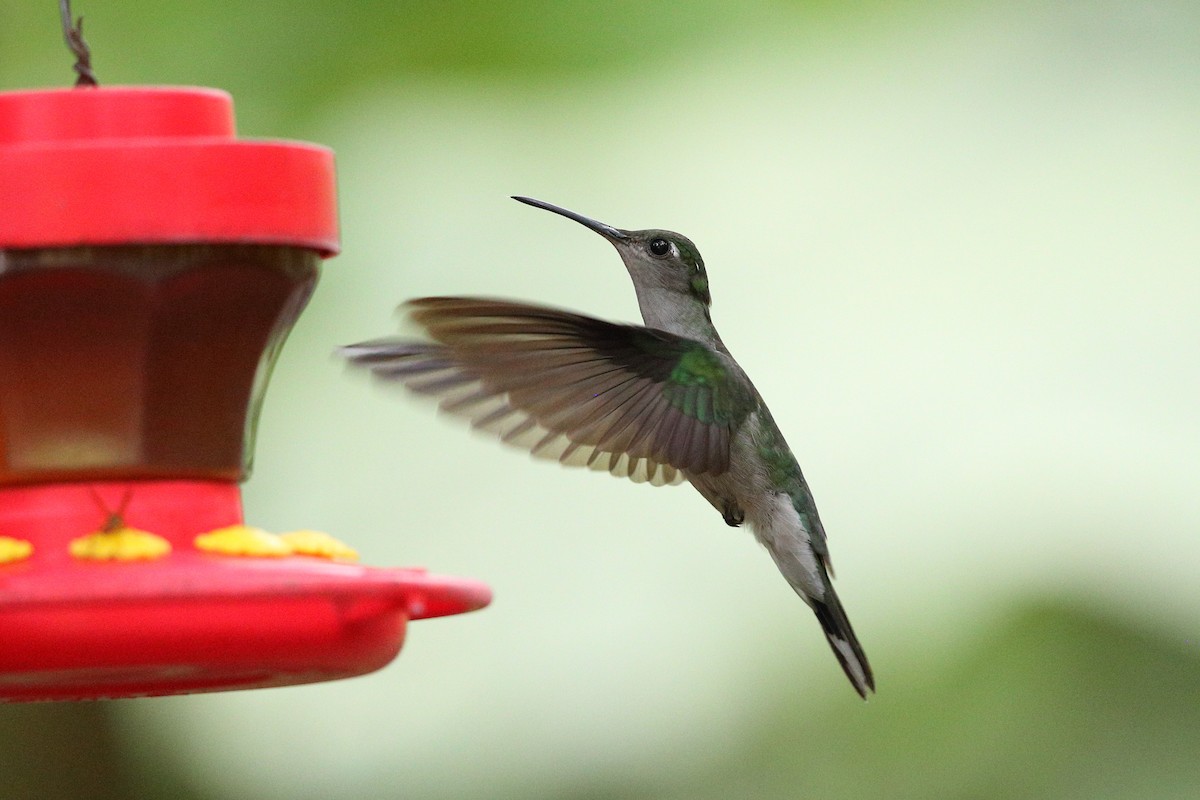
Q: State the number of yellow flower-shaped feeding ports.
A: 4